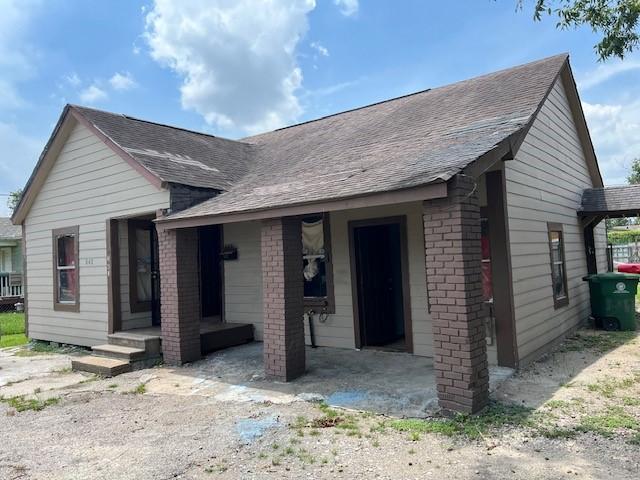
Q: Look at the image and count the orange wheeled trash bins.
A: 0